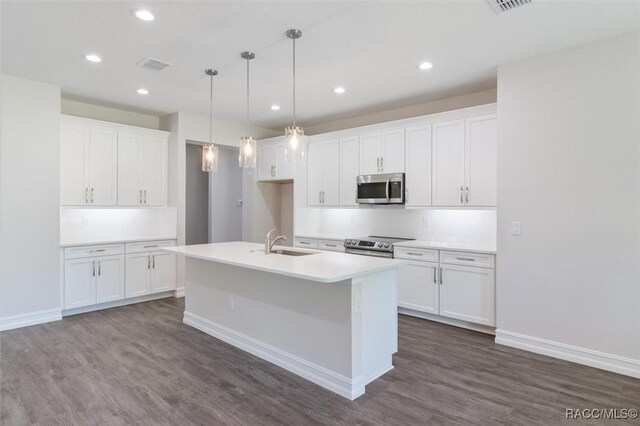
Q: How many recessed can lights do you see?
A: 6